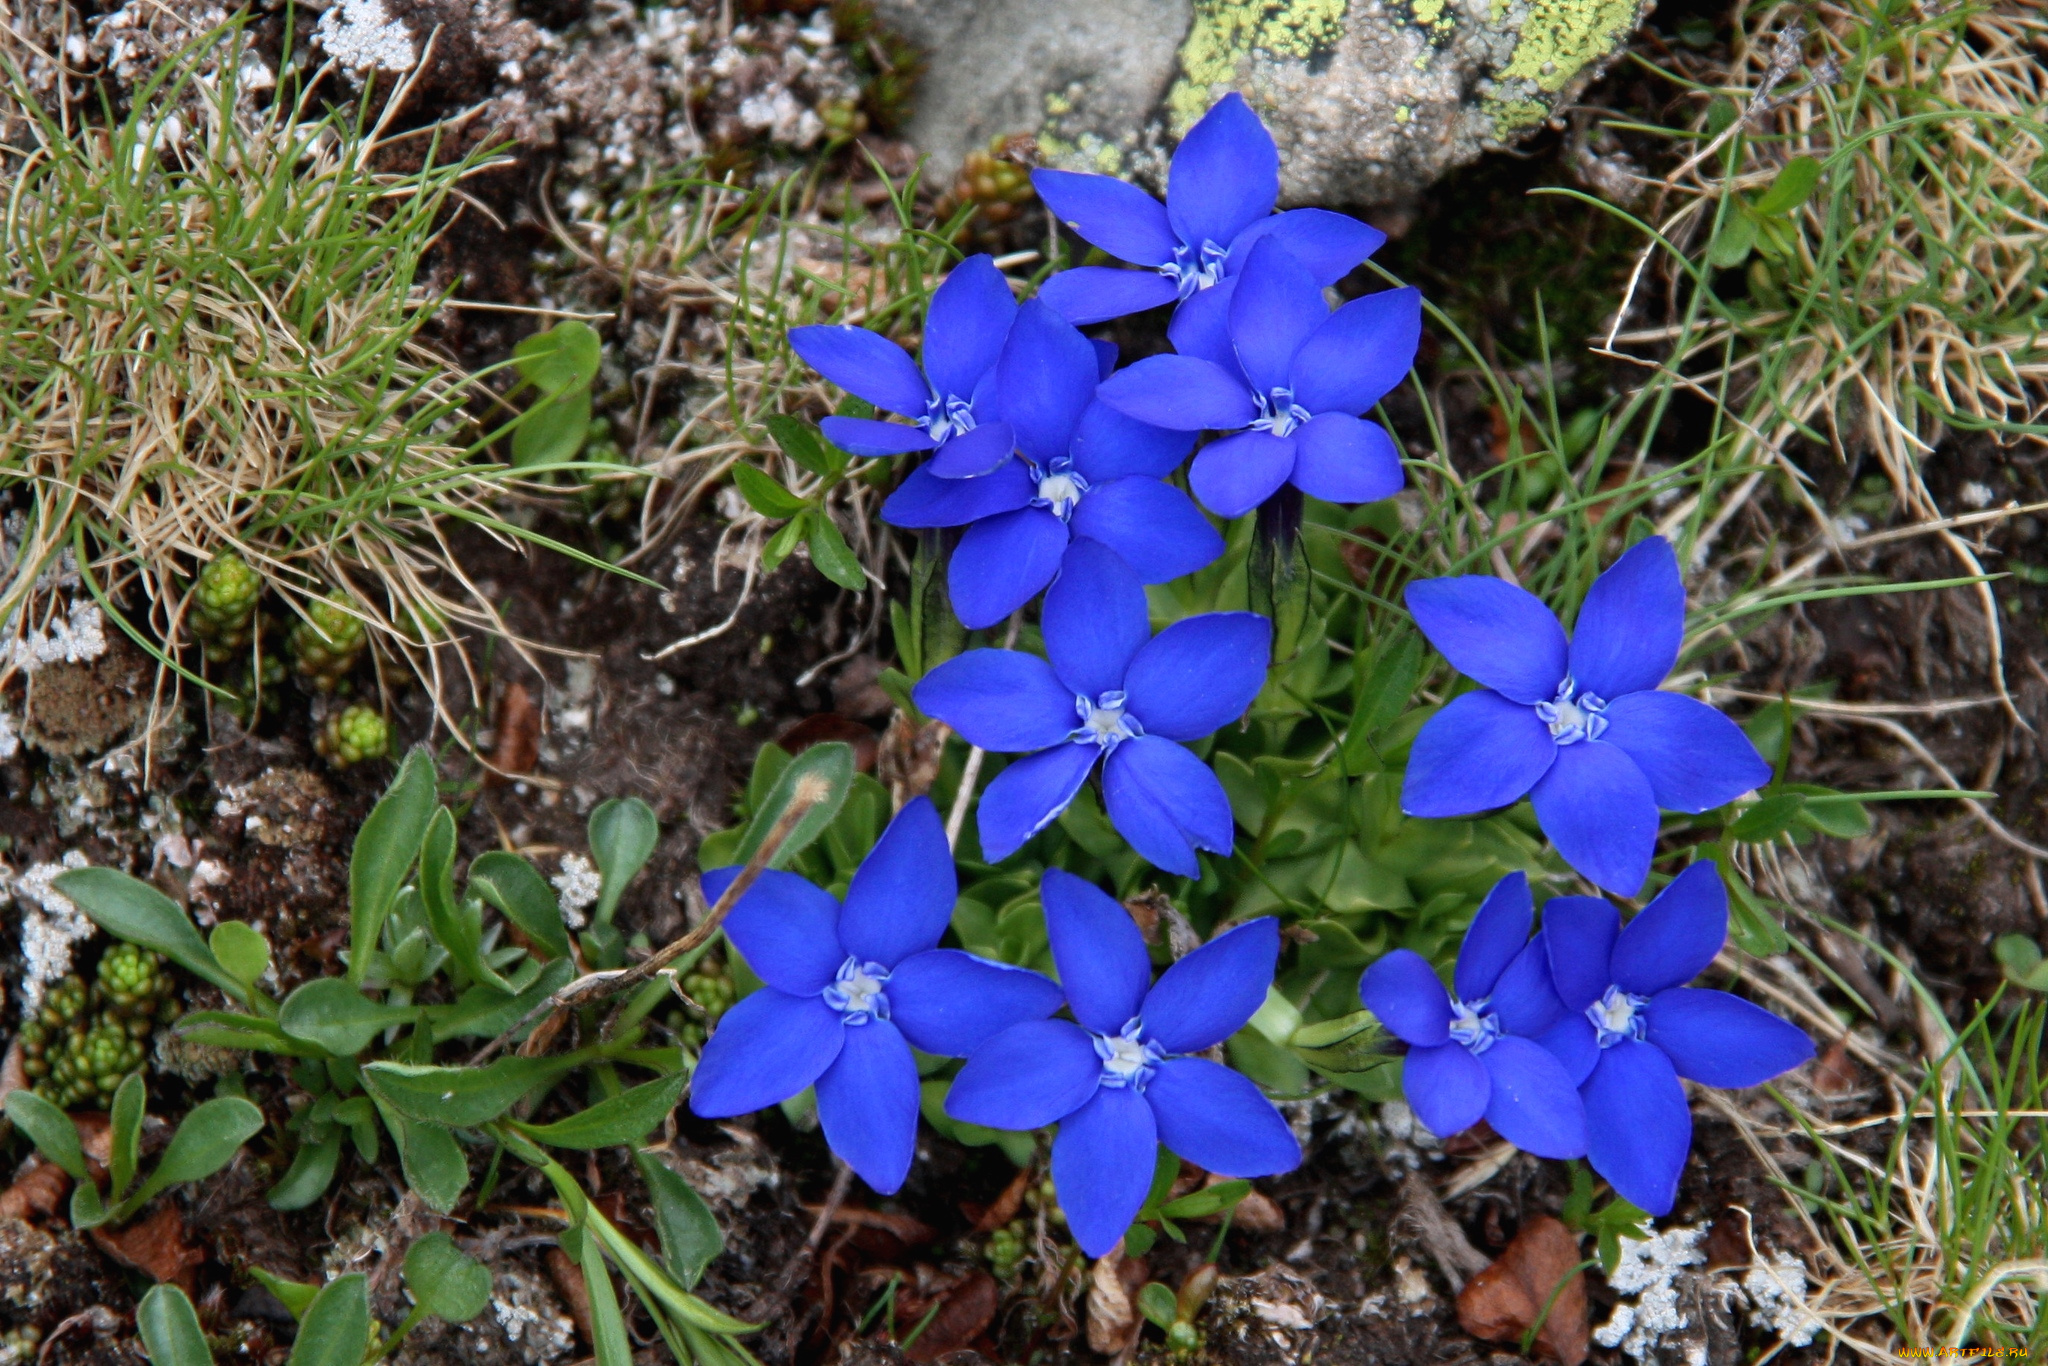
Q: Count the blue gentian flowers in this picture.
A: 10